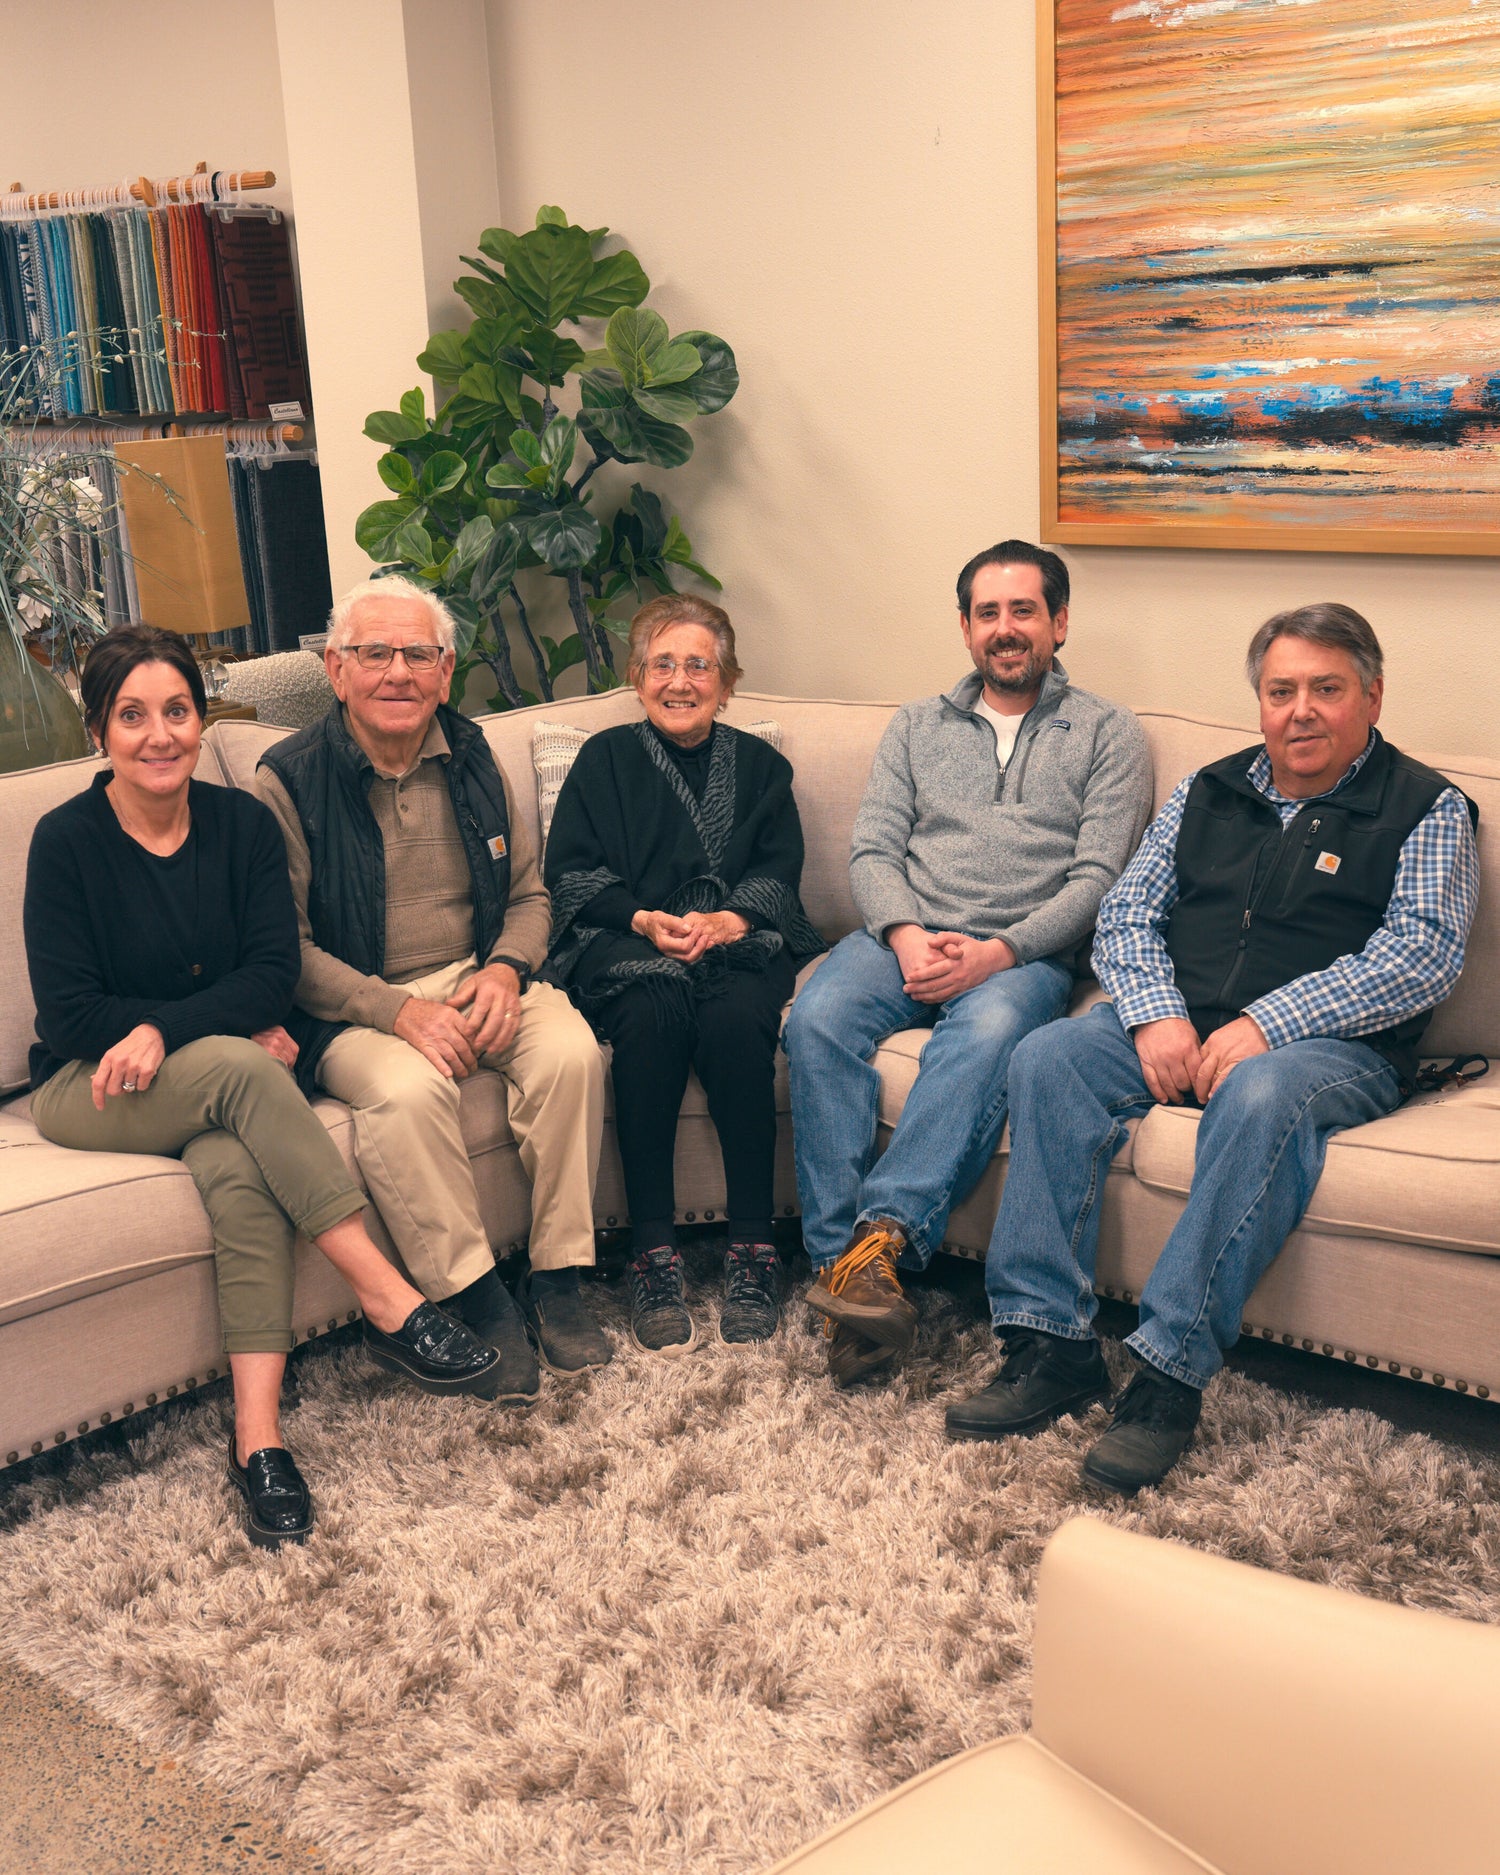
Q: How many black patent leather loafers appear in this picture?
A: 2